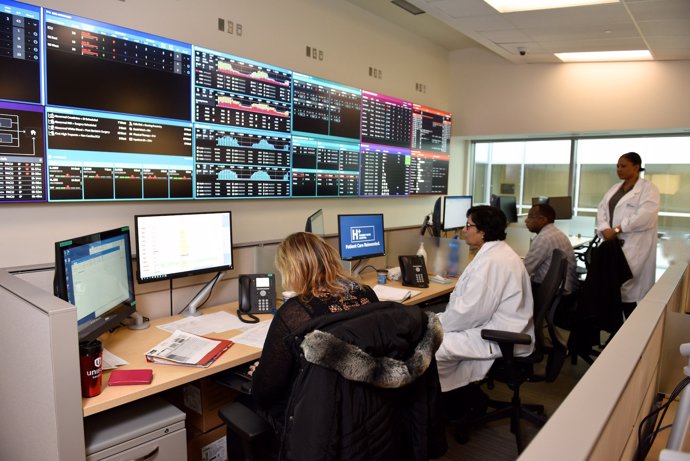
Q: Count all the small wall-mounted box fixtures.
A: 12